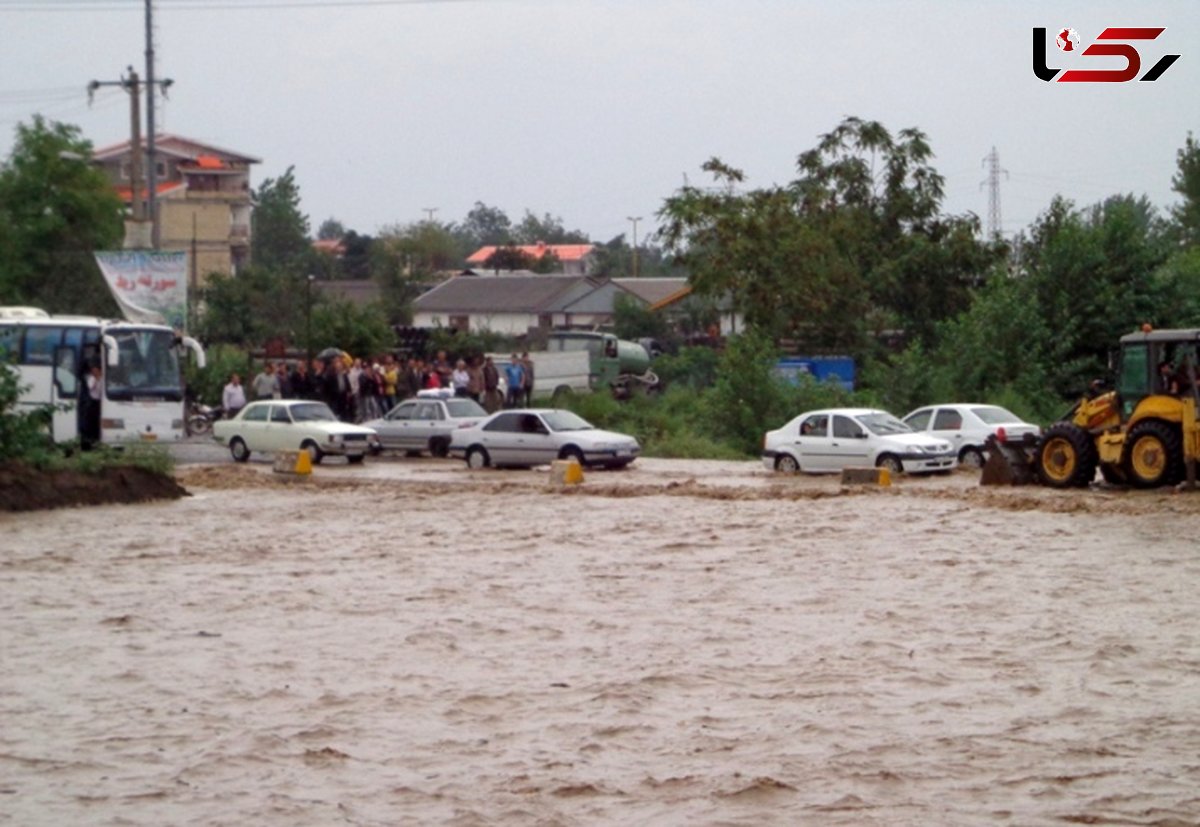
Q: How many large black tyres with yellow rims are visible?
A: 2